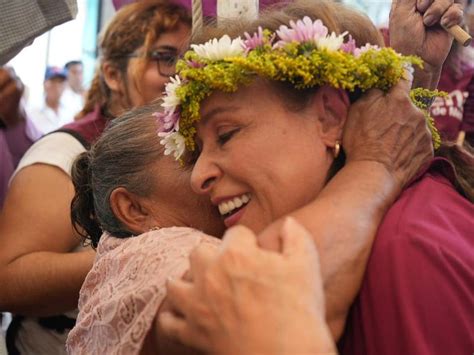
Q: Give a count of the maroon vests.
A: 1